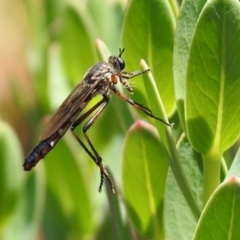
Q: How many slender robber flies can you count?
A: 1